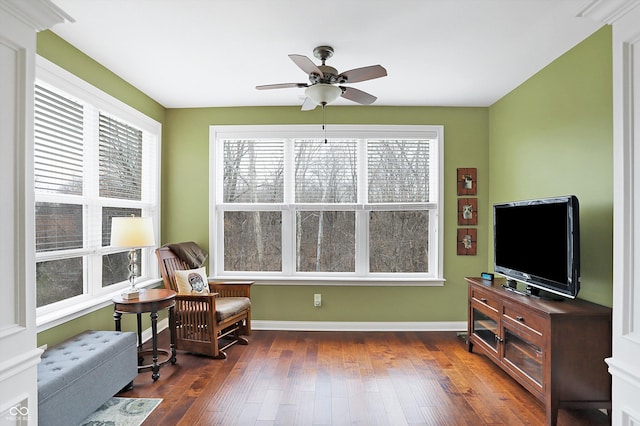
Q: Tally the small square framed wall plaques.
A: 3